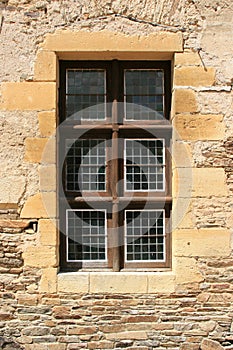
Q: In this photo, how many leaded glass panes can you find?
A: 6